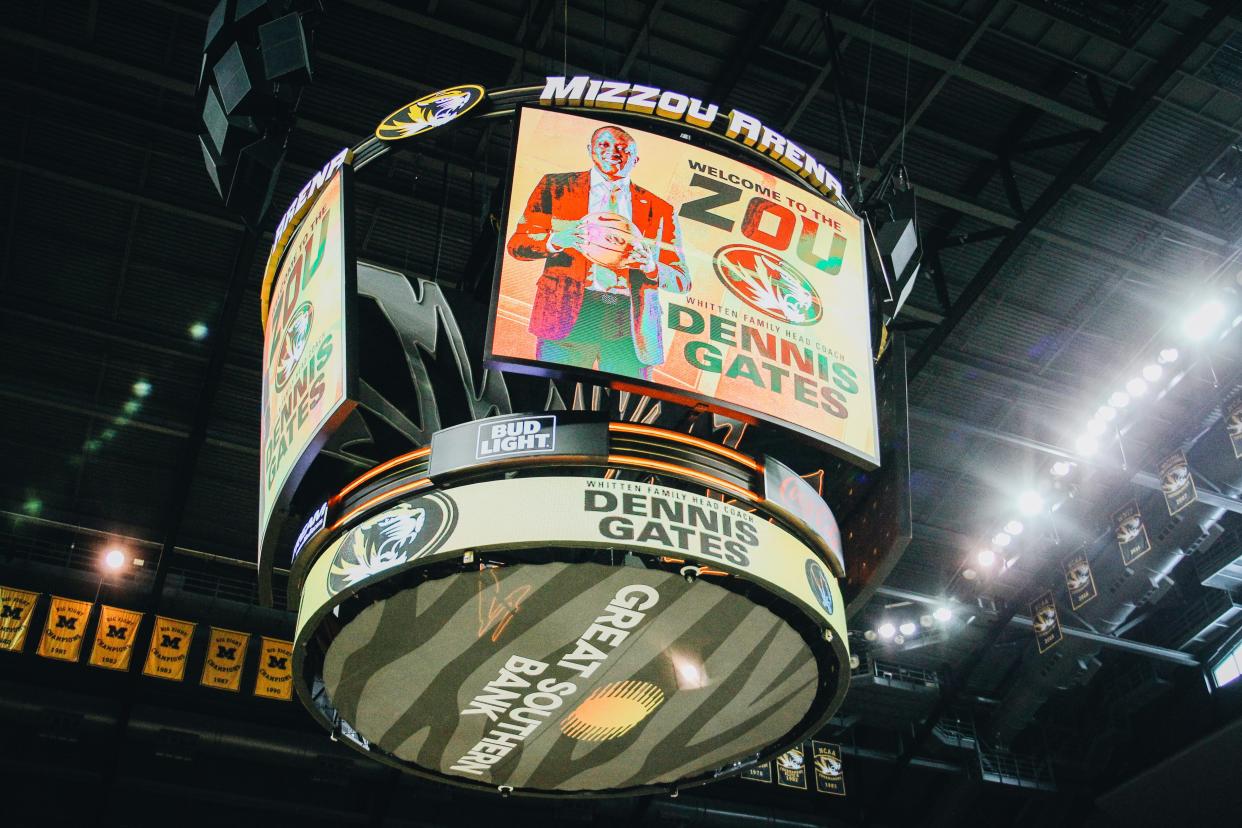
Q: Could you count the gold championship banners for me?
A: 6